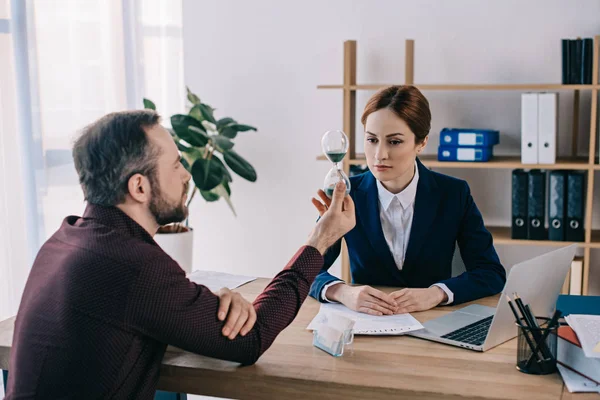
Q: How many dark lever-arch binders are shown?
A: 4